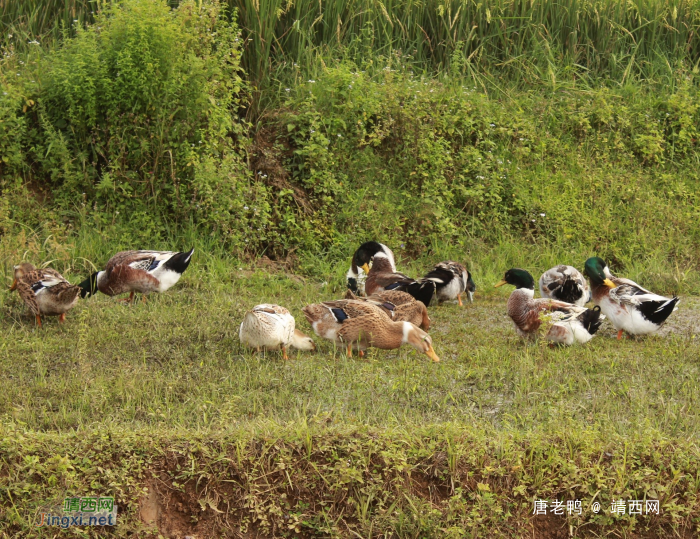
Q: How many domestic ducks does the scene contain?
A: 11